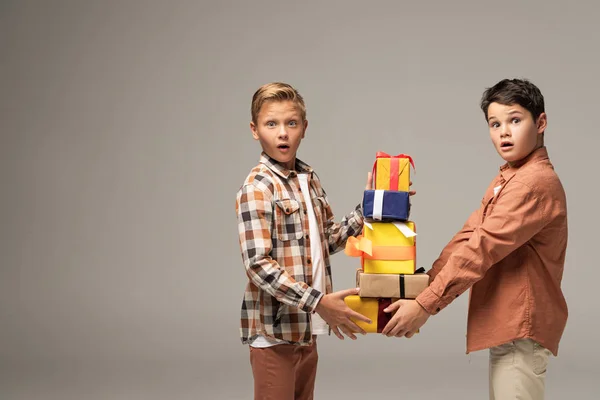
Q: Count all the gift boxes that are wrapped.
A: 5